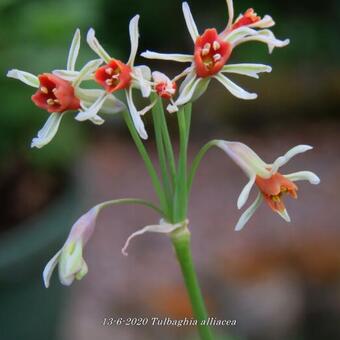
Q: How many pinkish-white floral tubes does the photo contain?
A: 2